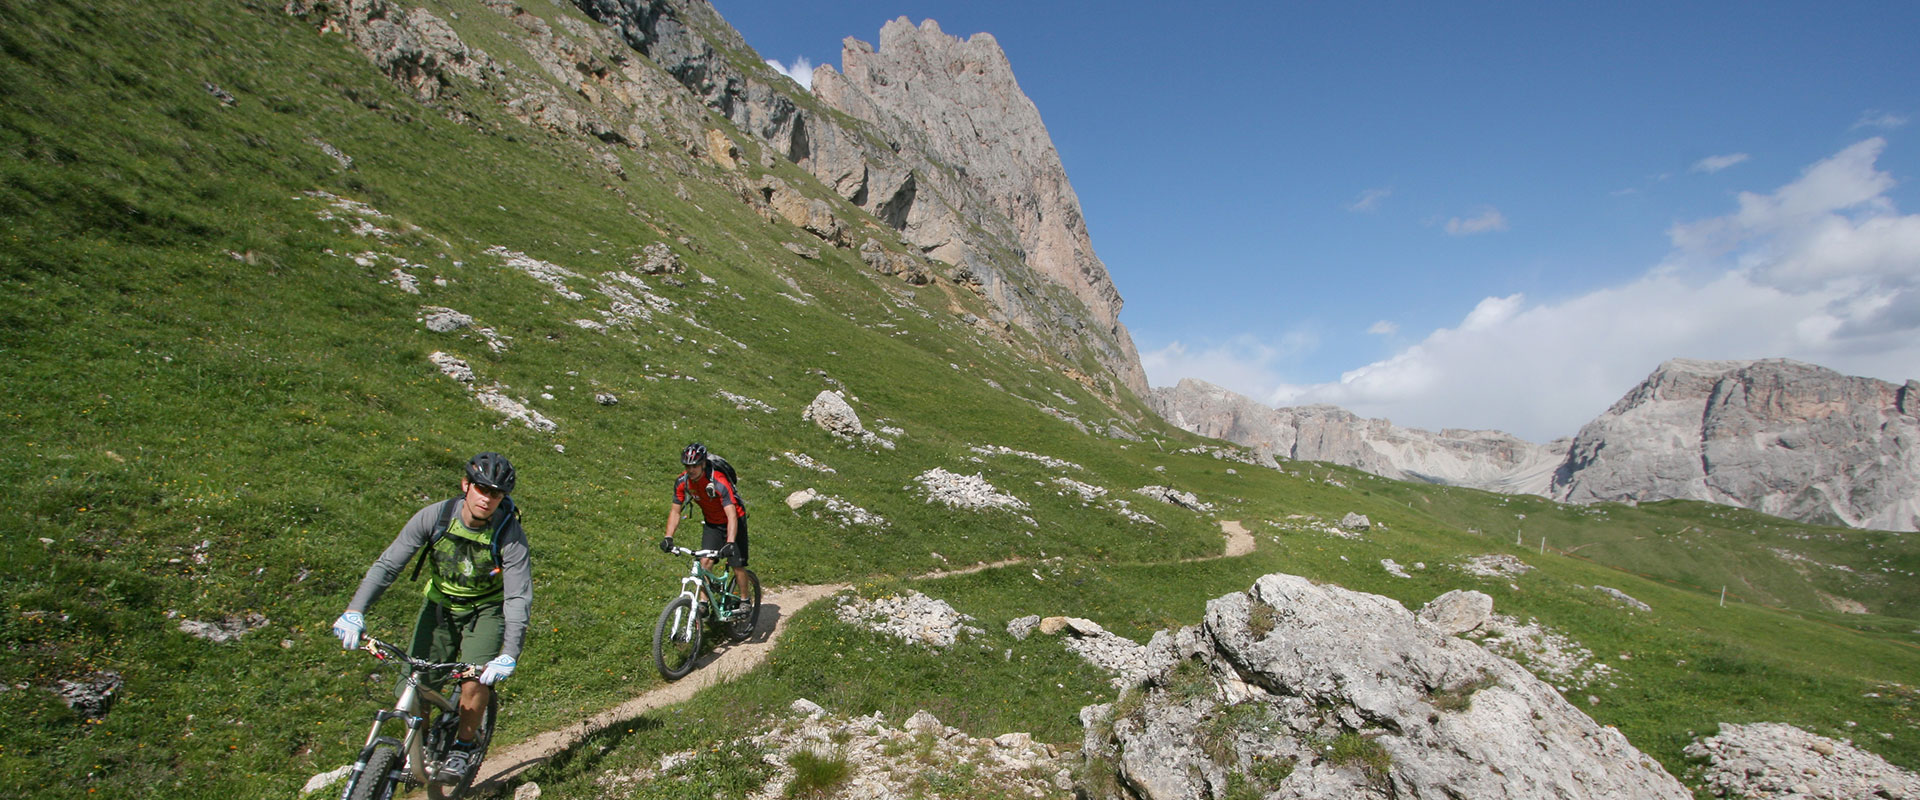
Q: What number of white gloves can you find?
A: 2